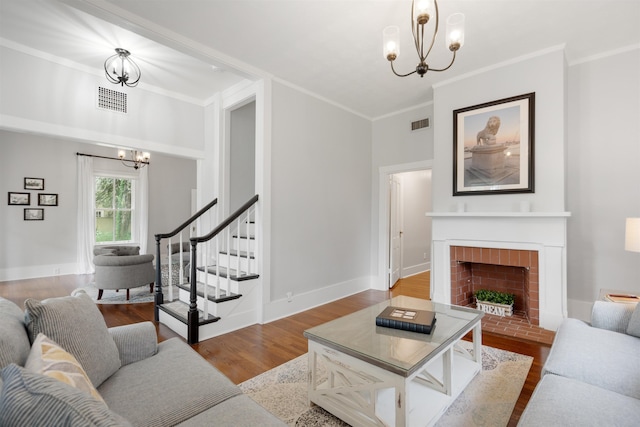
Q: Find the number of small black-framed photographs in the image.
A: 4